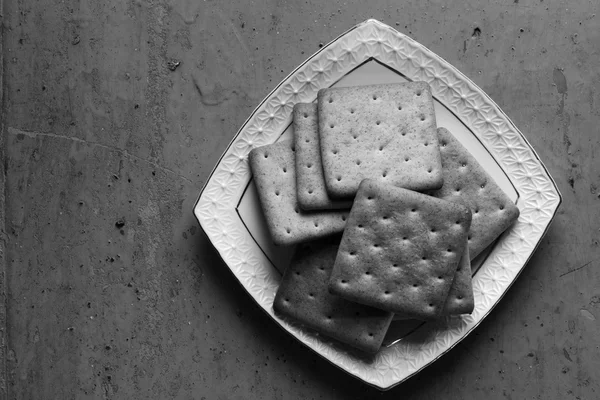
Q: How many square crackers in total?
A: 7